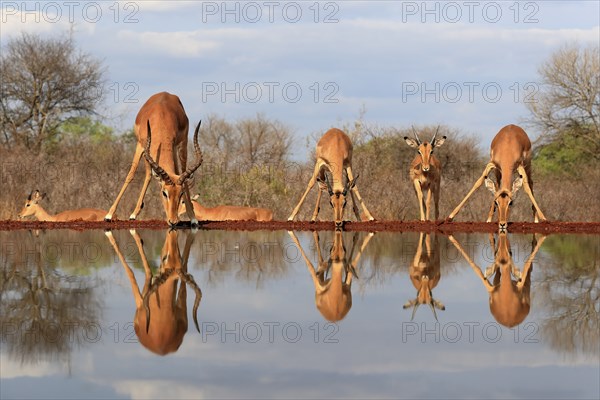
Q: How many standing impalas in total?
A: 4